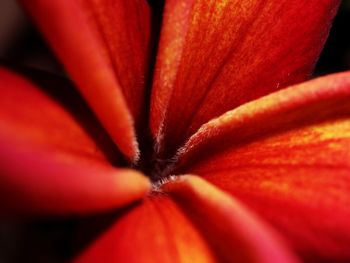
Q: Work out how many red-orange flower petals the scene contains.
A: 5